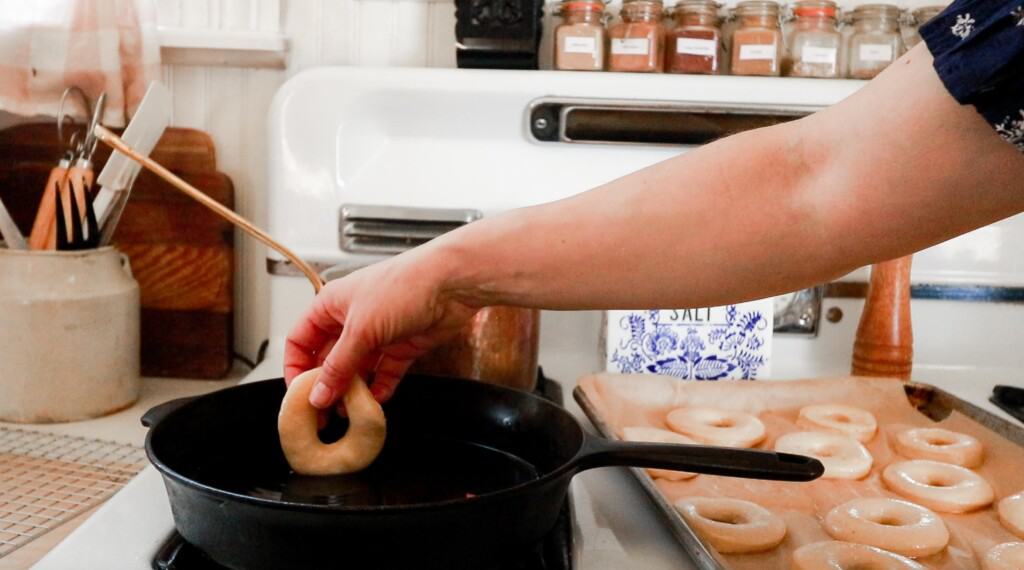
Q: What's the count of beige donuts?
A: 12